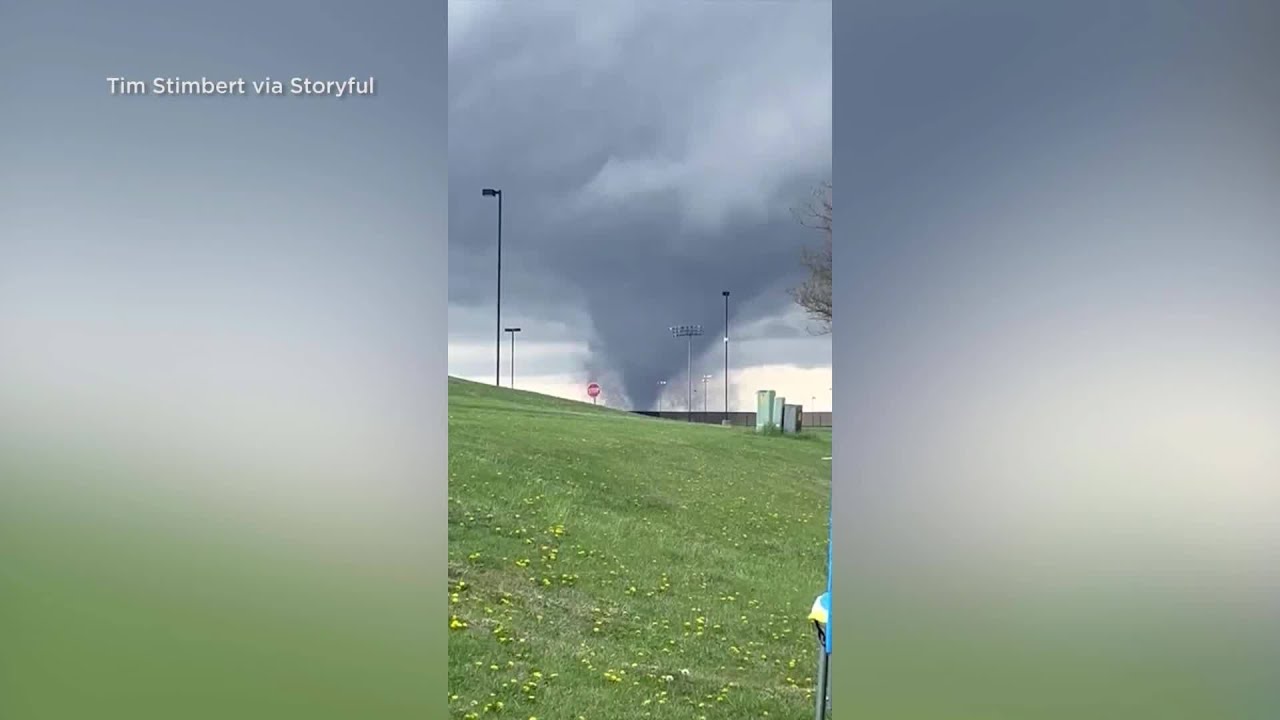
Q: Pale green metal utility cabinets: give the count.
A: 2